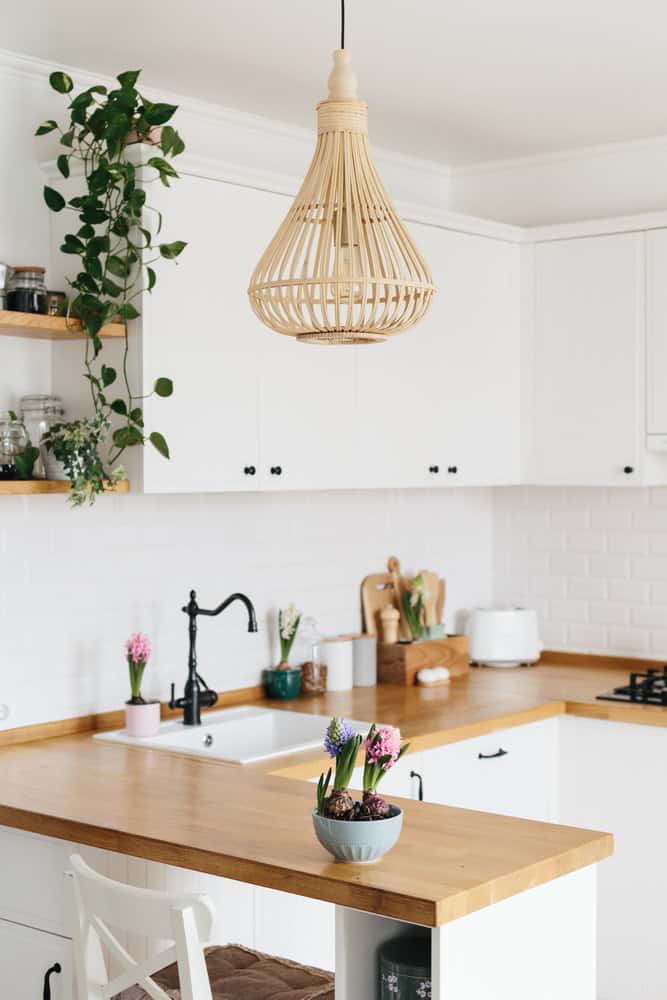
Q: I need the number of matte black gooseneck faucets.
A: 1